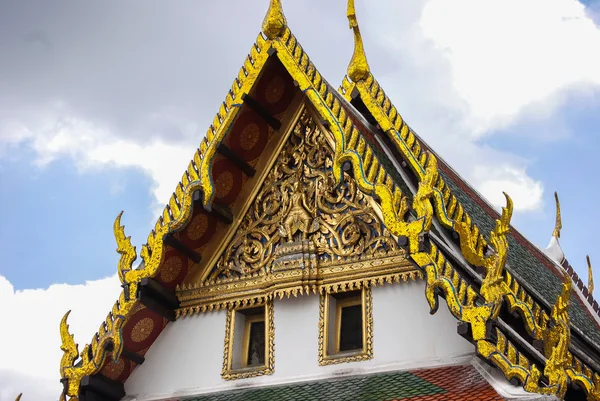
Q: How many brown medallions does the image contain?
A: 7